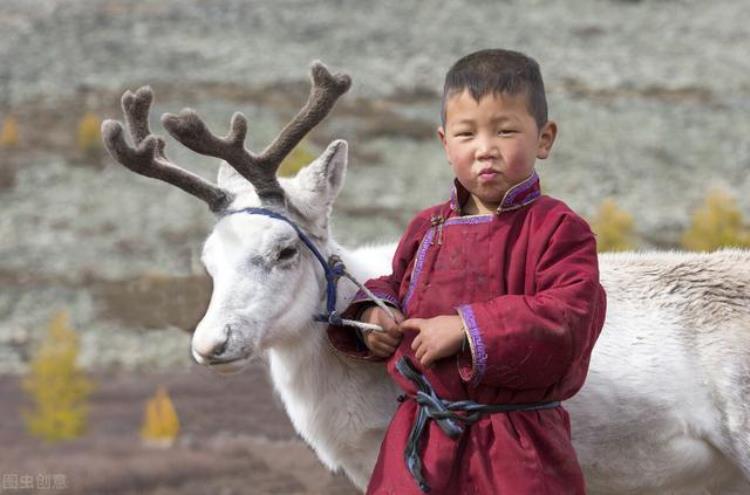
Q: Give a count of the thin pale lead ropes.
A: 2